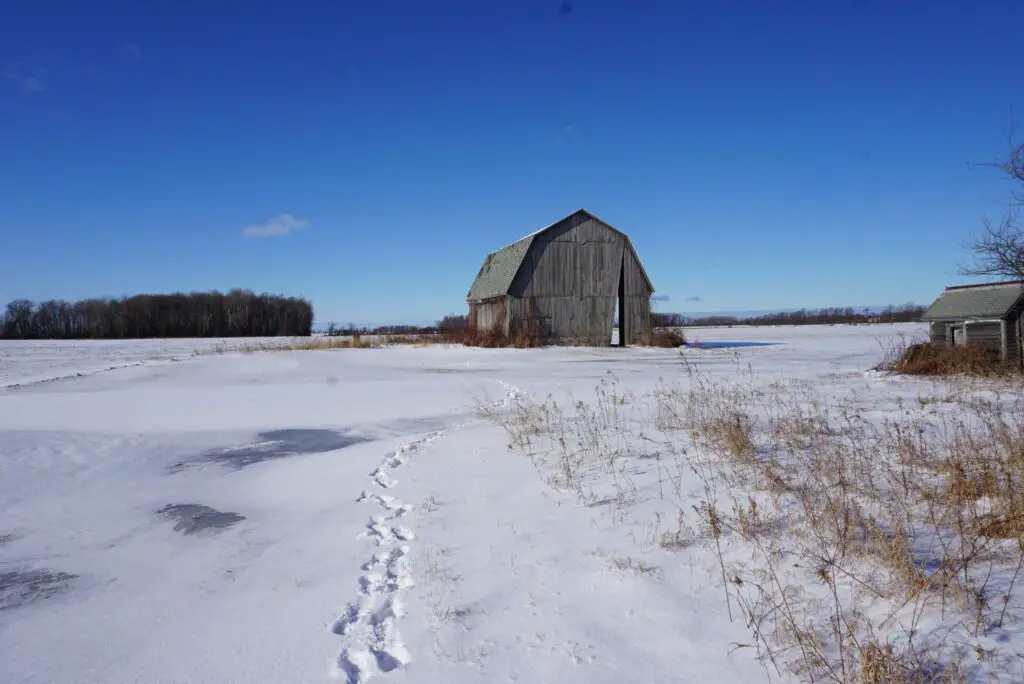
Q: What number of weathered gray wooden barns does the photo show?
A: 1